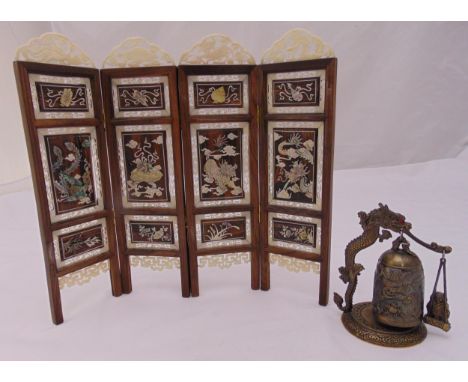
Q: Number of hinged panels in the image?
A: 4